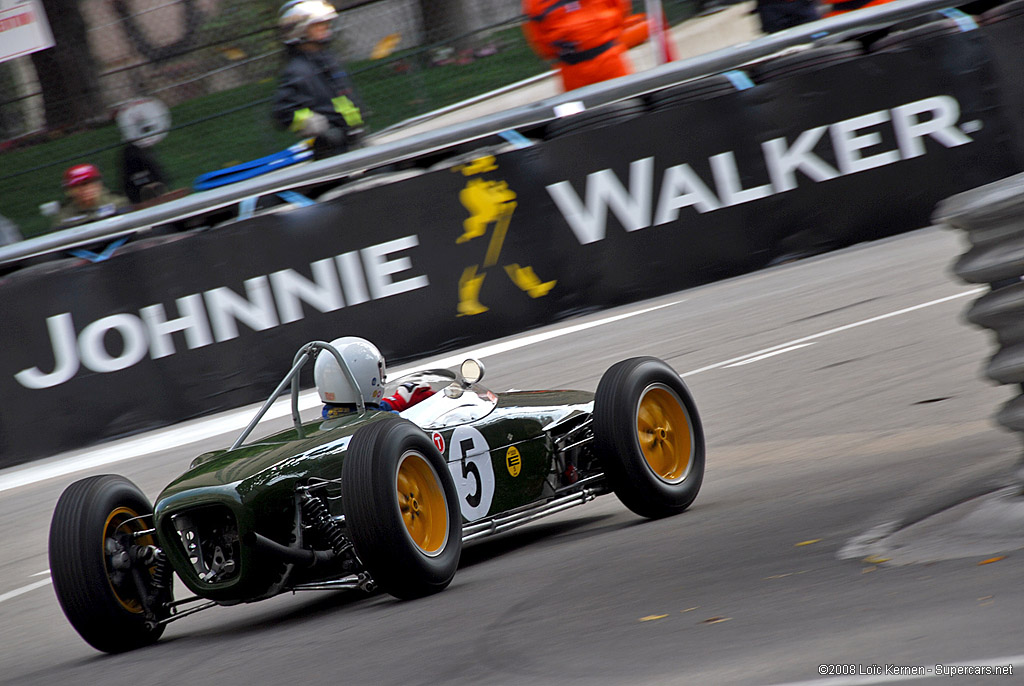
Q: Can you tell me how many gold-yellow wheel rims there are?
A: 3